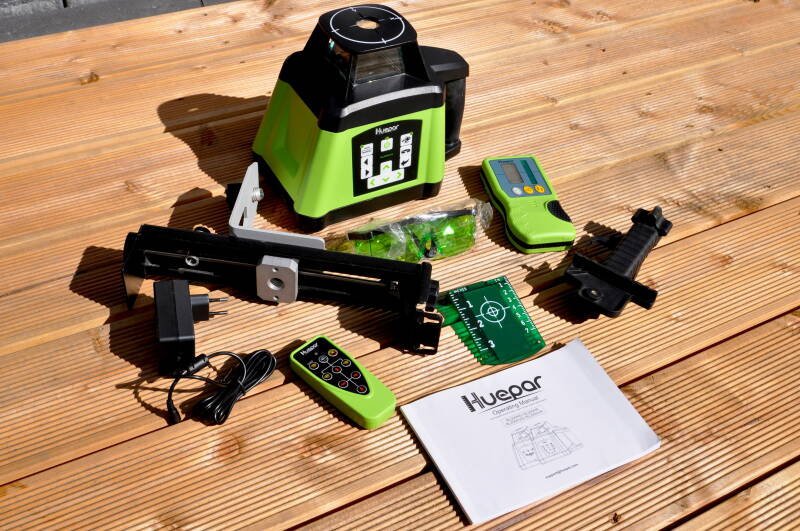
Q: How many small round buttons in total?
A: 12